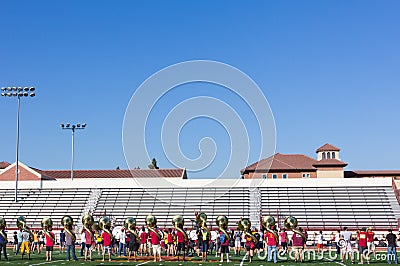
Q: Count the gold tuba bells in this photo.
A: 14